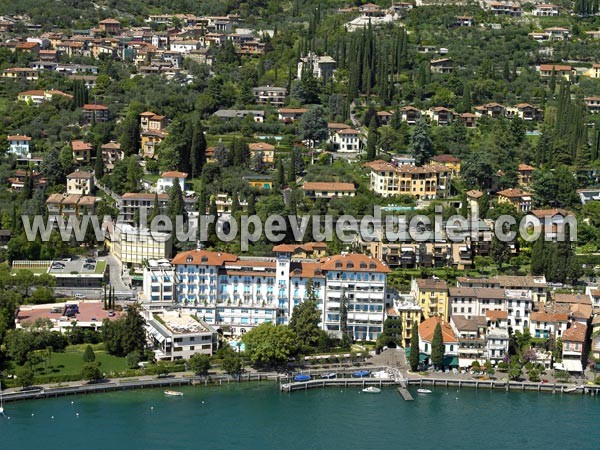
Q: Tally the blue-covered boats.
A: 2